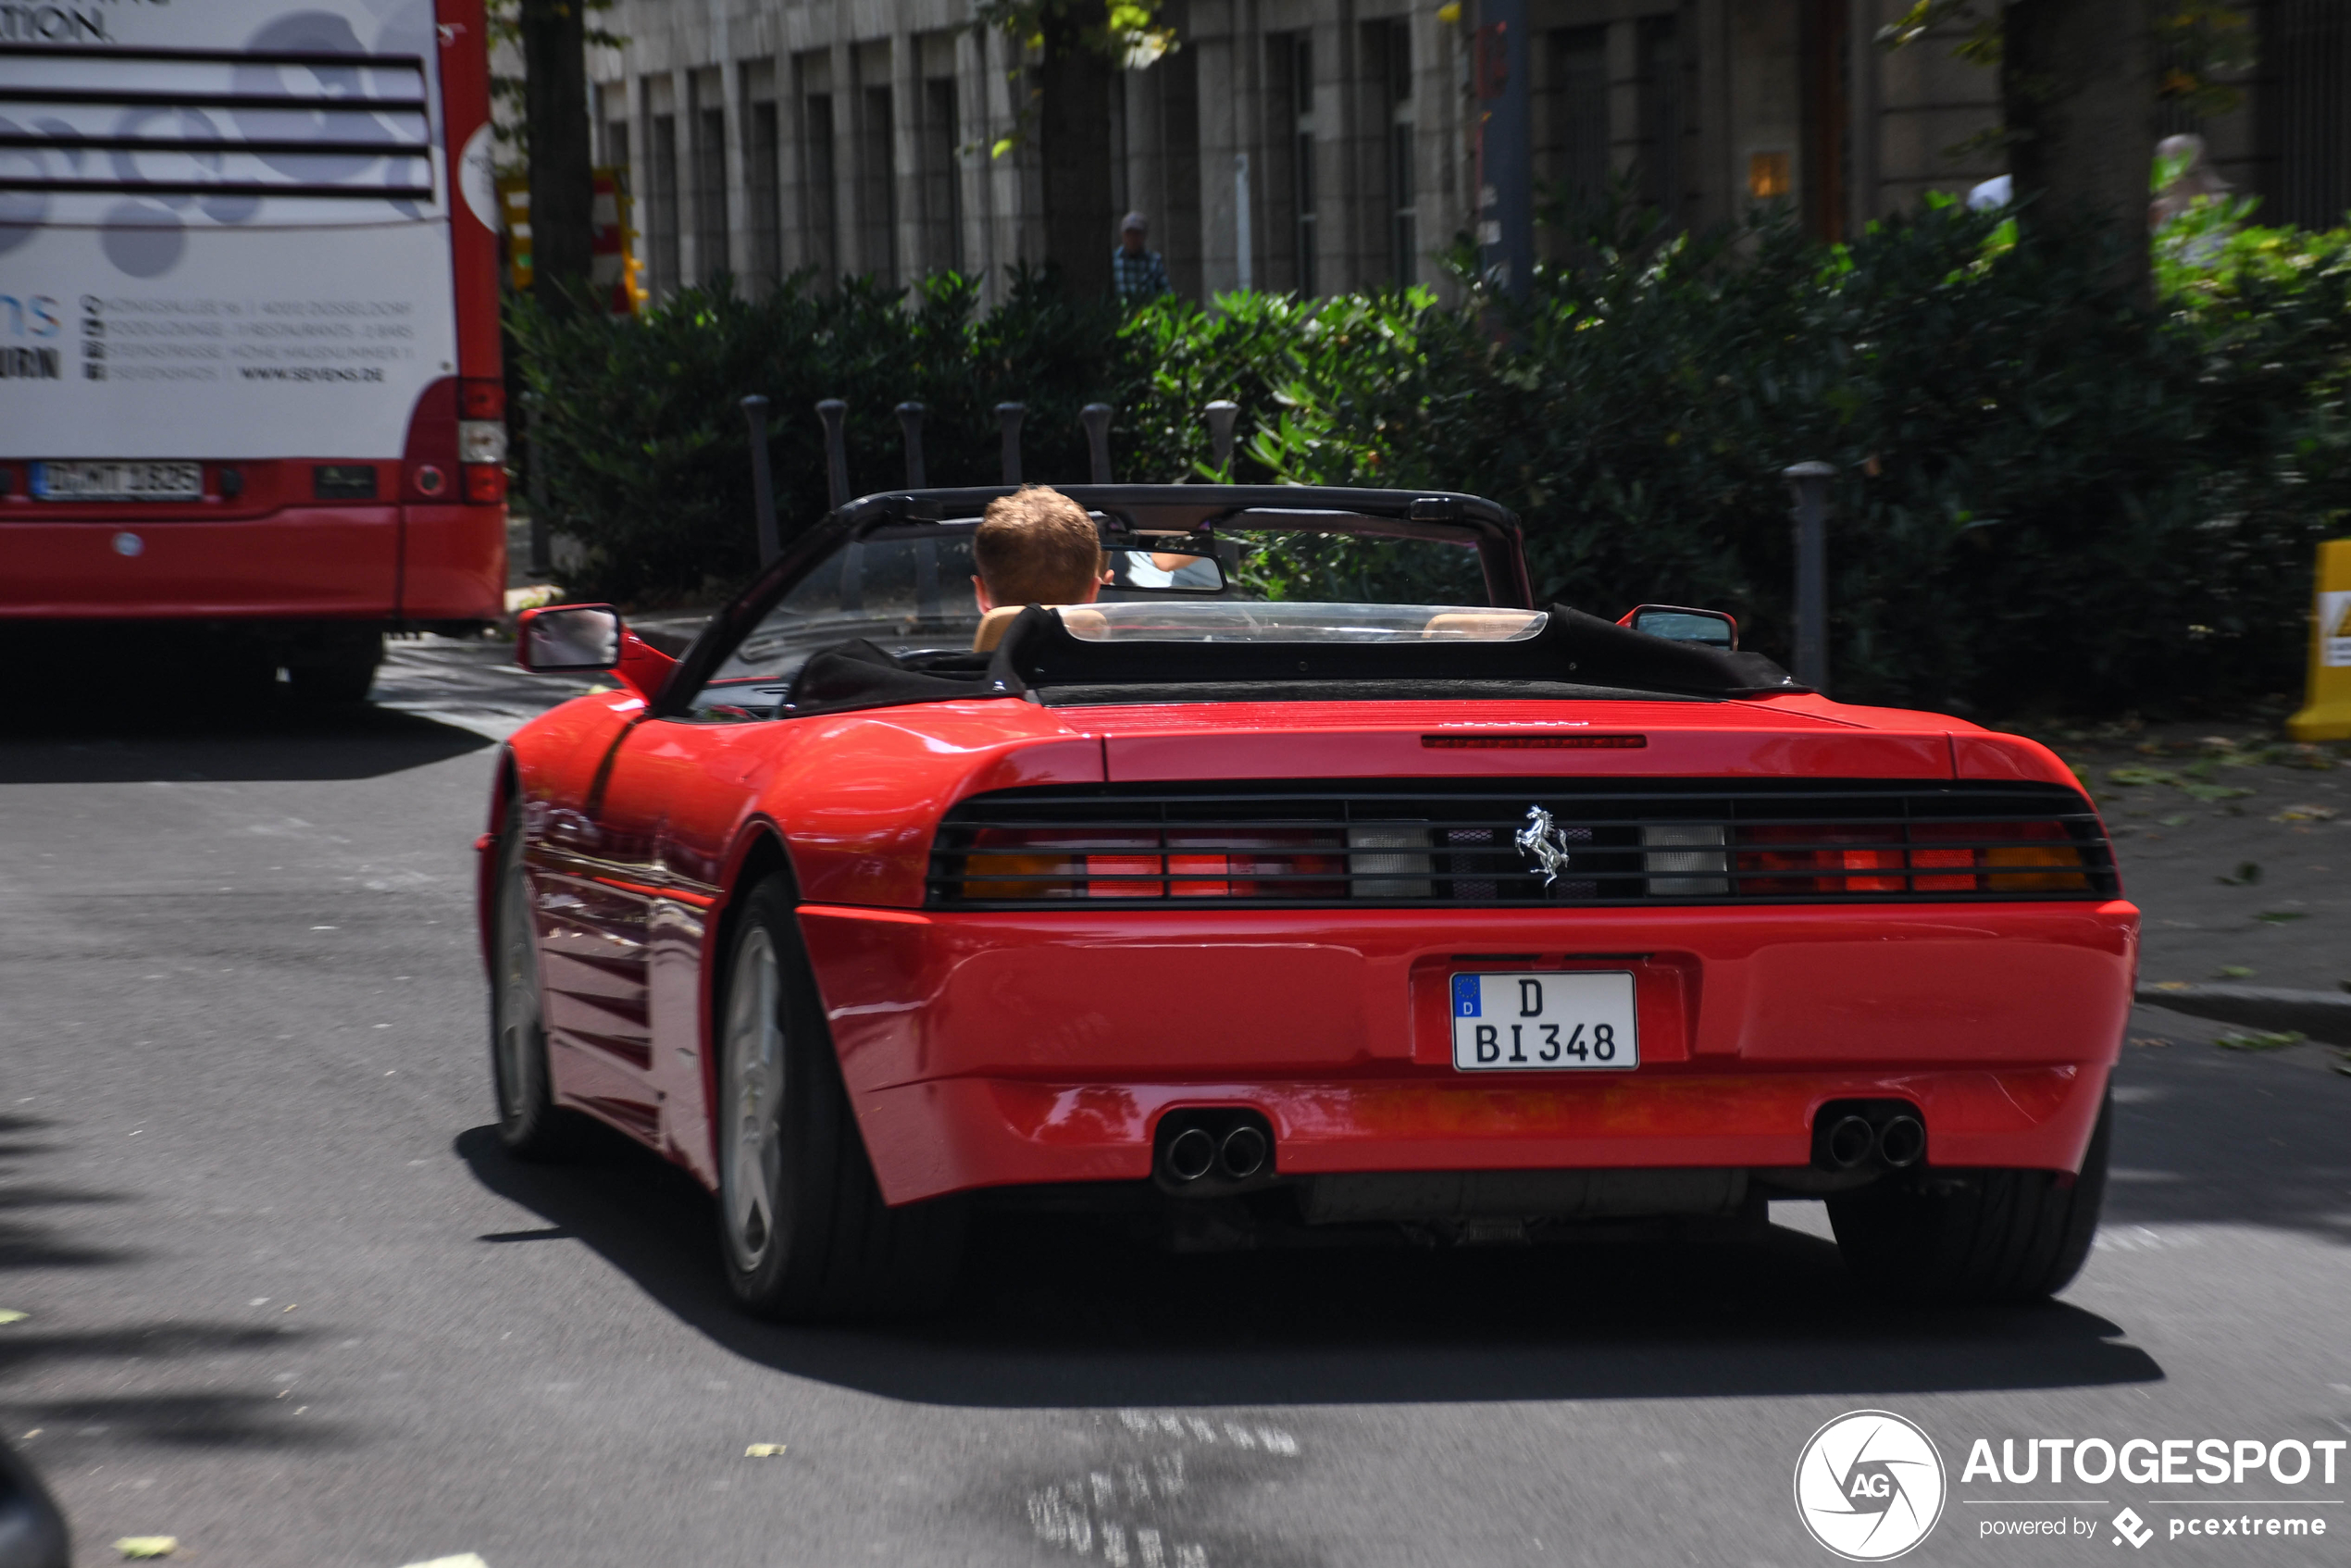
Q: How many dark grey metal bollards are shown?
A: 7